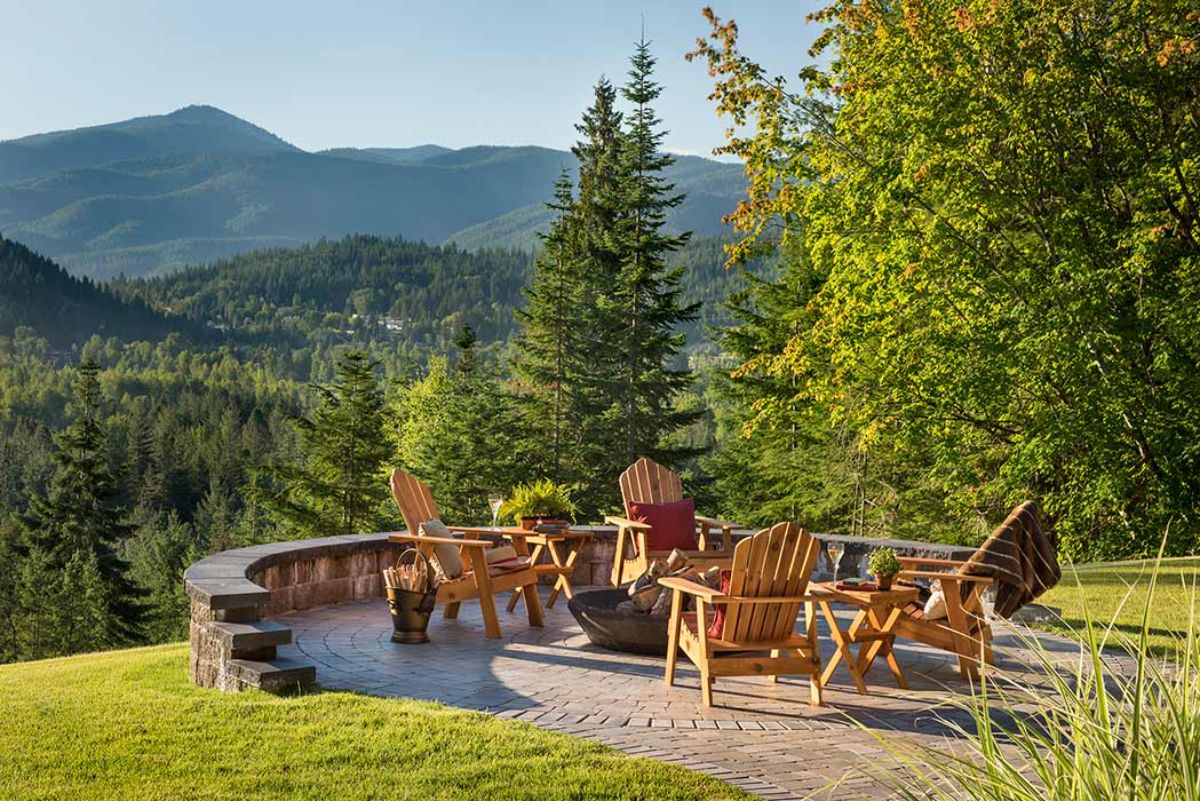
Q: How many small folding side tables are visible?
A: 2